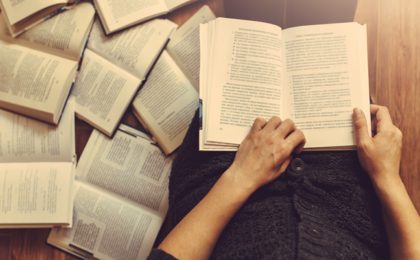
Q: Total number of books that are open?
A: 8